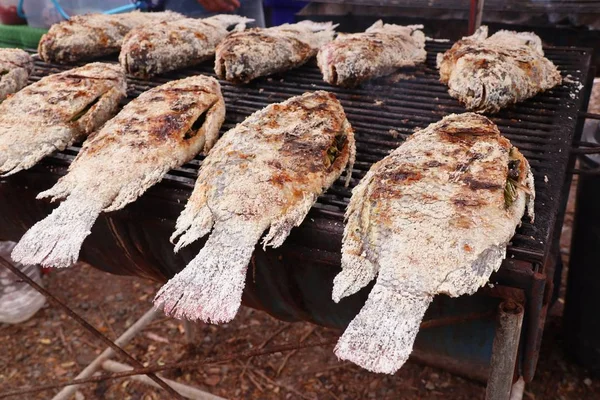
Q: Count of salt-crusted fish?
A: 10